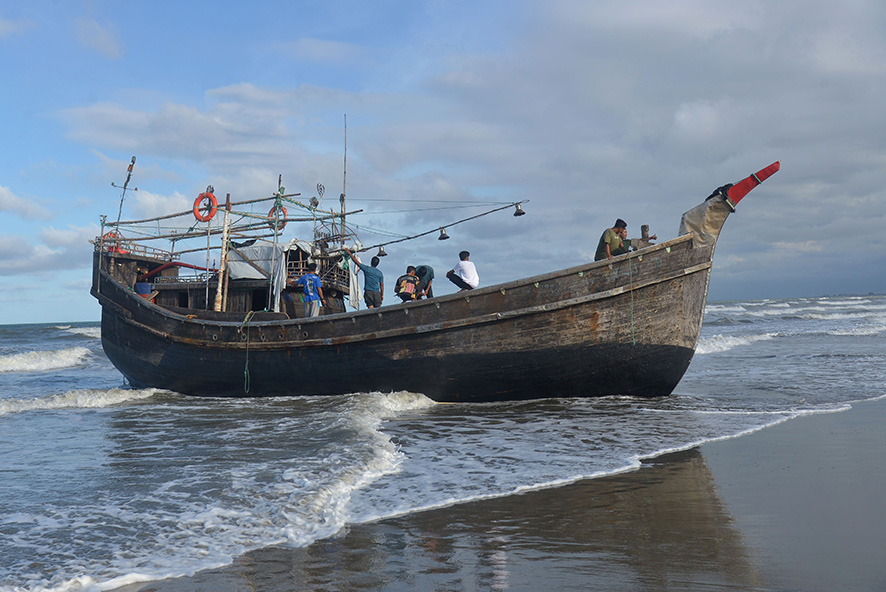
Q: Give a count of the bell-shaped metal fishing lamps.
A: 3